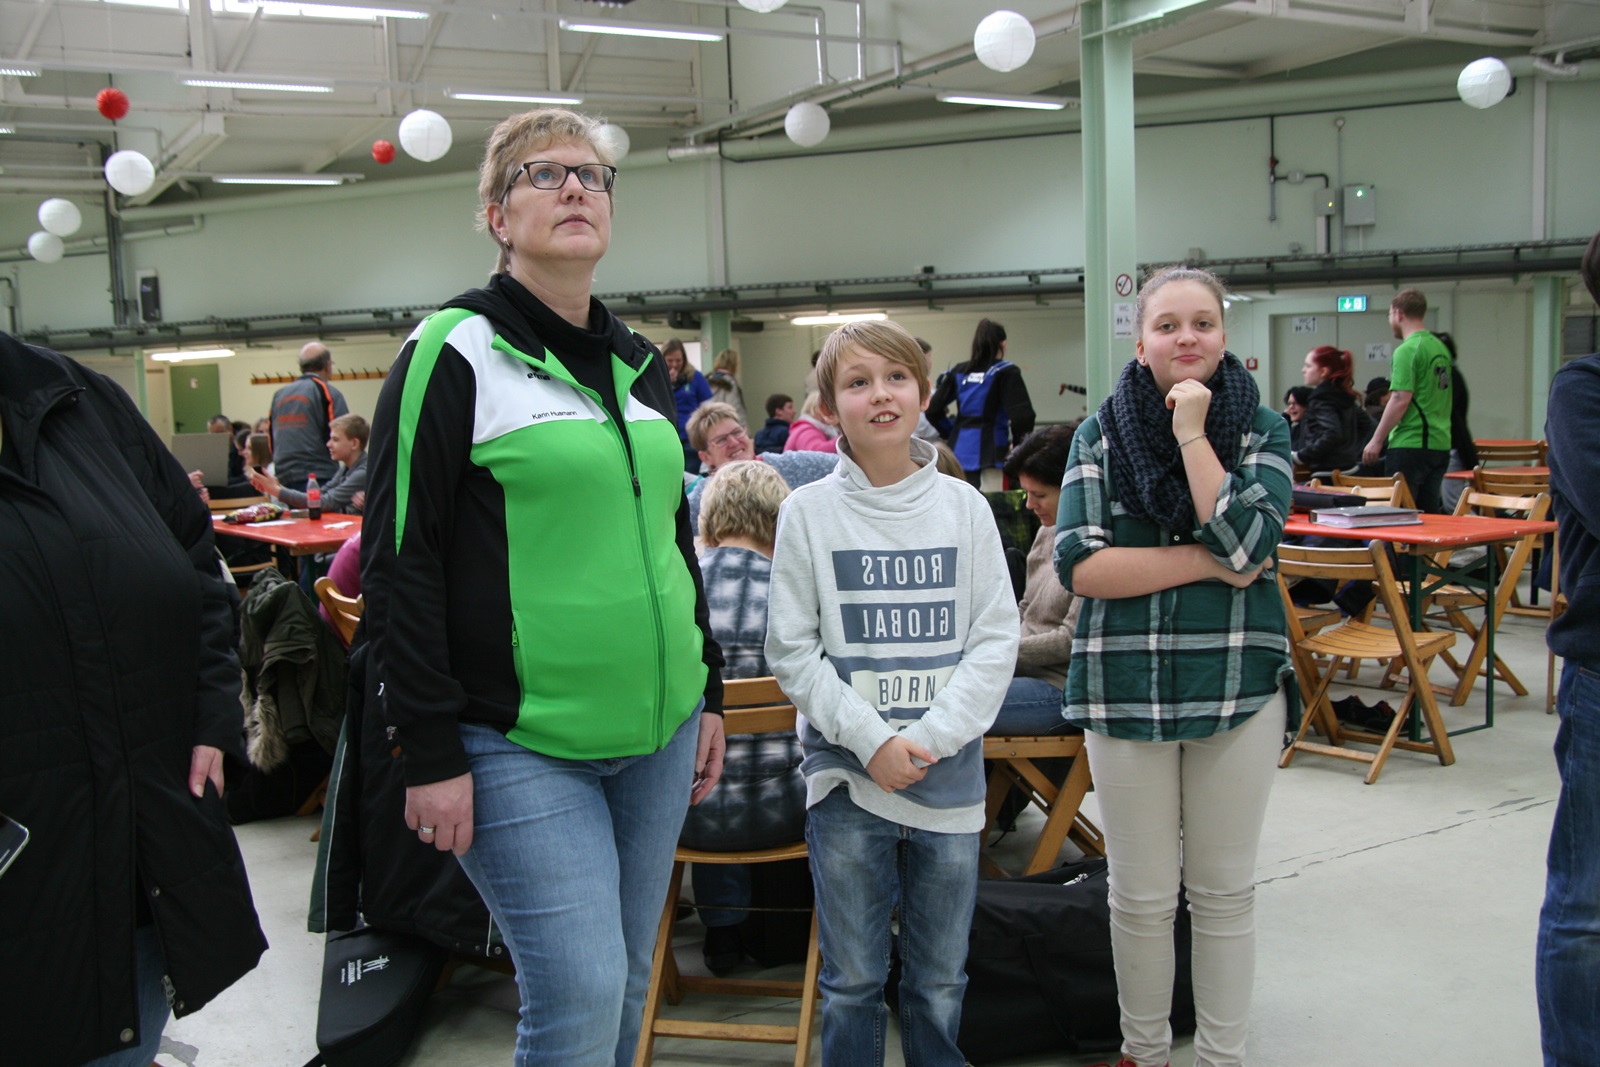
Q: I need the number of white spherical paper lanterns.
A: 9